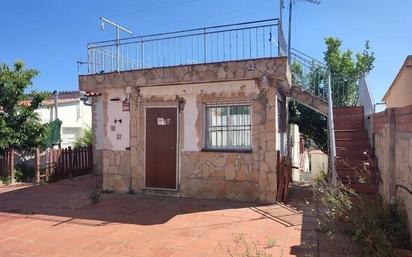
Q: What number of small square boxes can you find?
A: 2